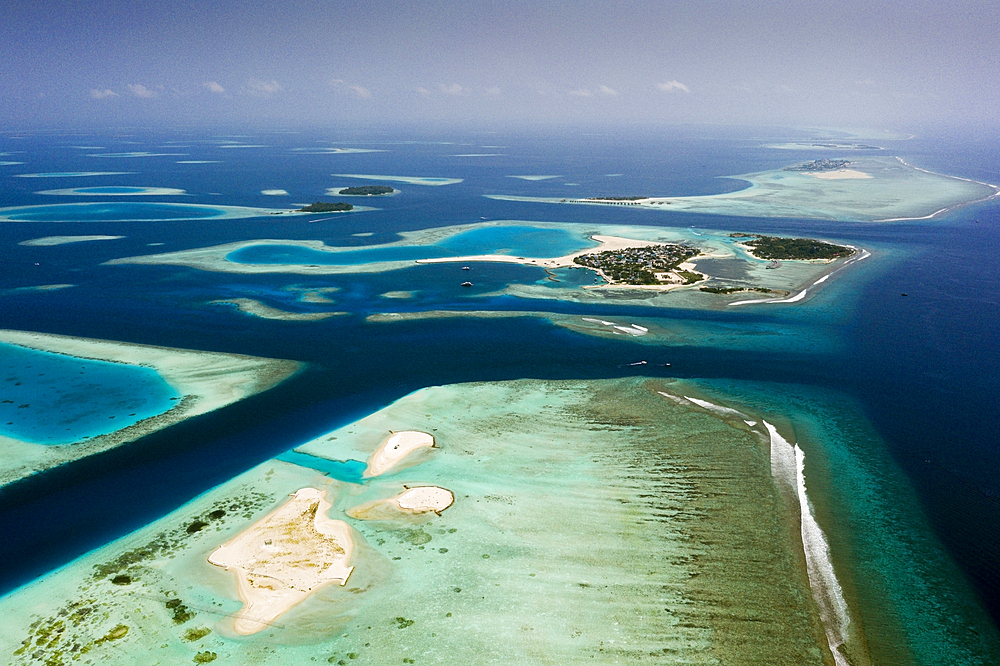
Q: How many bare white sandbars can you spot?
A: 3